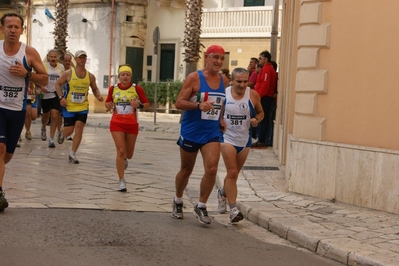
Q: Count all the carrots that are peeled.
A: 0